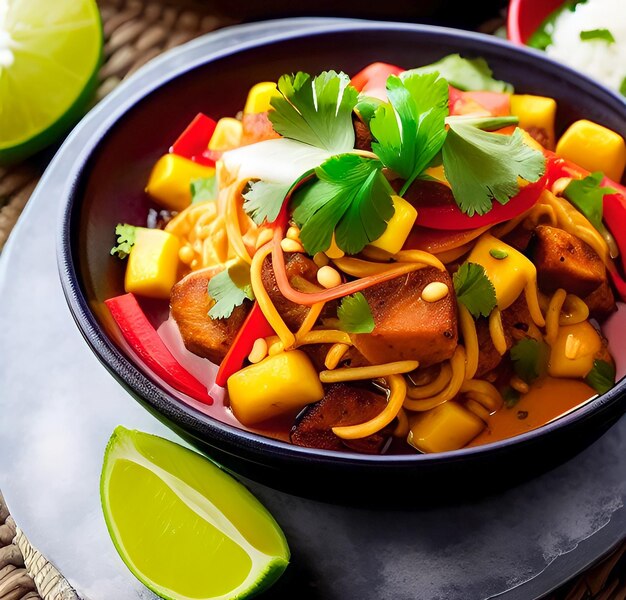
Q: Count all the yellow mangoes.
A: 11